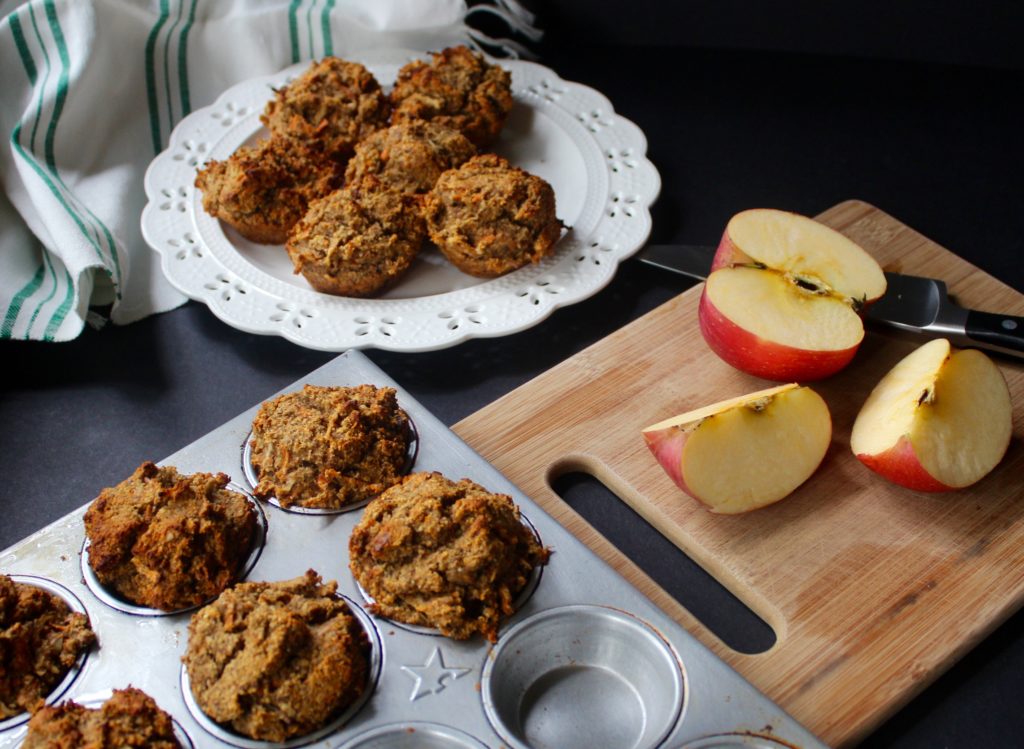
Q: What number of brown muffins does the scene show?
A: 12